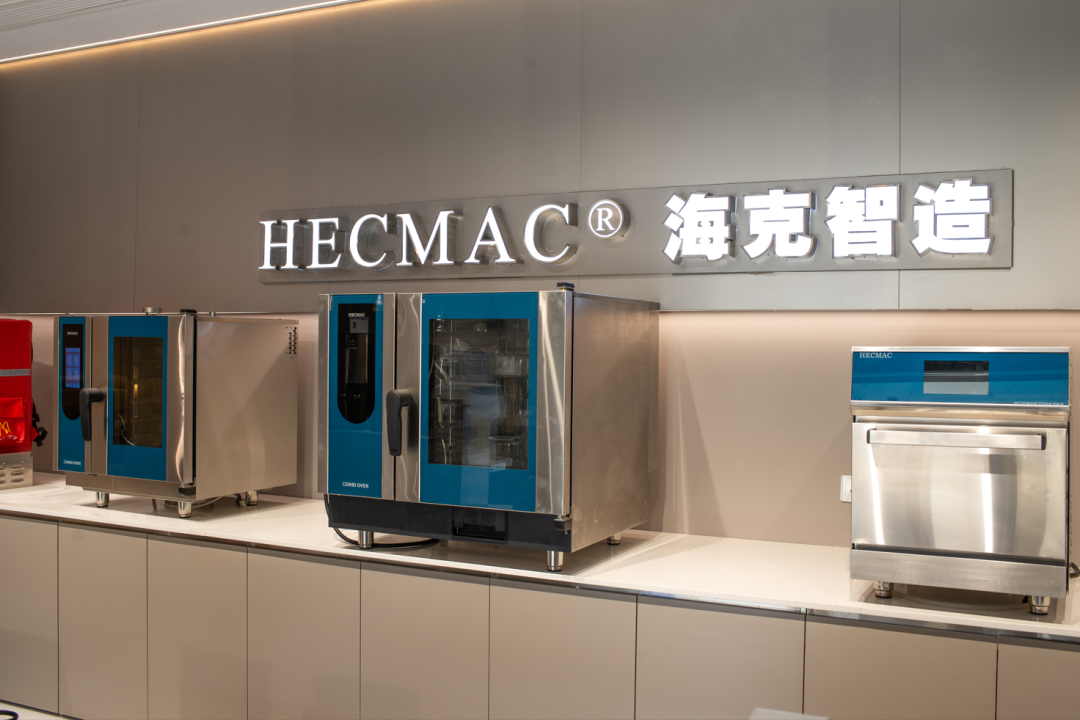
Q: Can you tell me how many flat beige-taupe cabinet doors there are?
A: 9